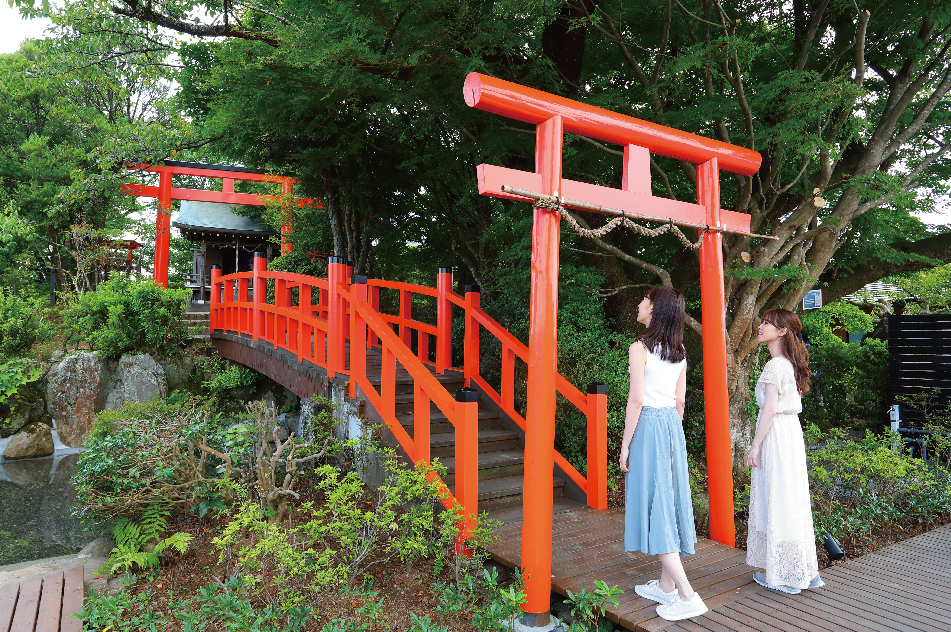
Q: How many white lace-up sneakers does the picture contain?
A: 2